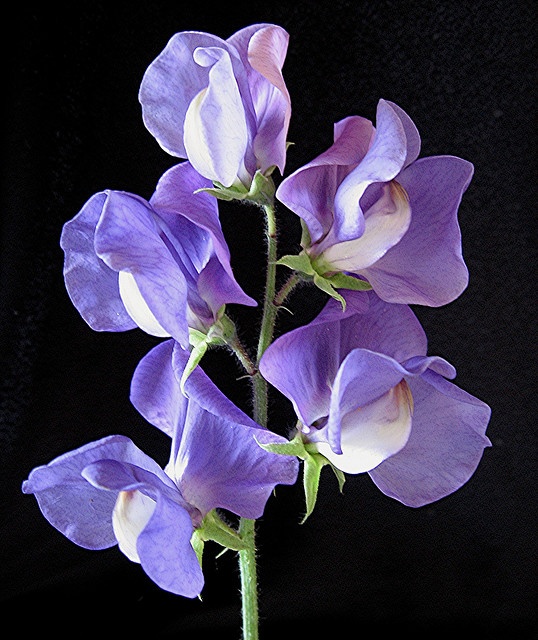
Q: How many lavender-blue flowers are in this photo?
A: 5